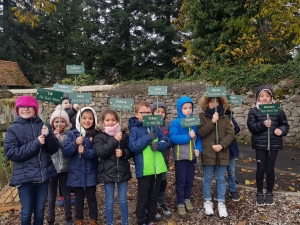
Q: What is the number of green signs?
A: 11